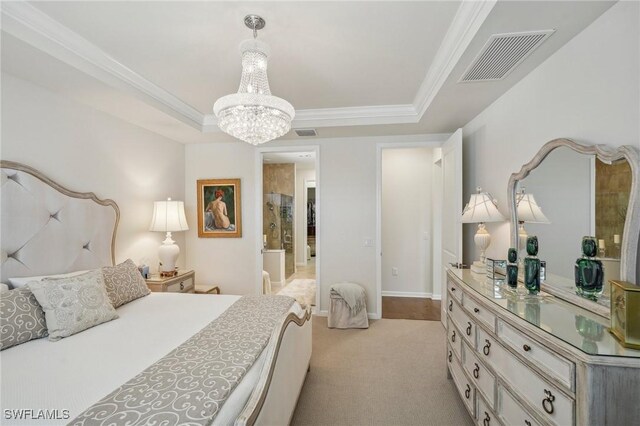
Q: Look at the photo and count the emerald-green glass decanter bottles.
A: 3